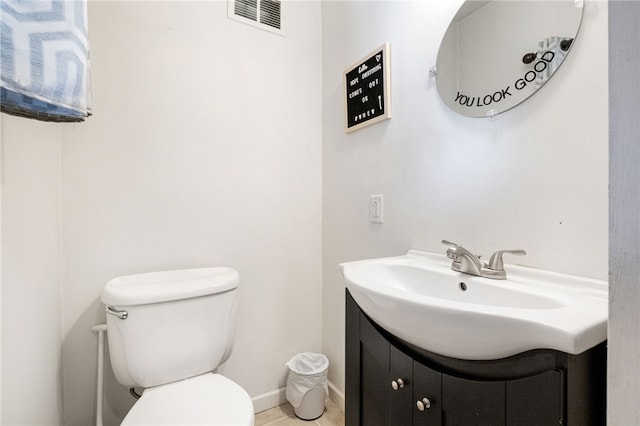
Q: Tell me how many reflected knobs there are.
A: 2